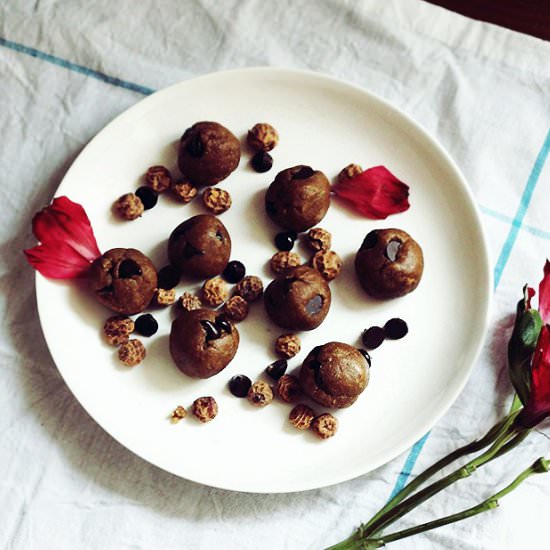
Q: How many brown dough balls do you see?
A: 8